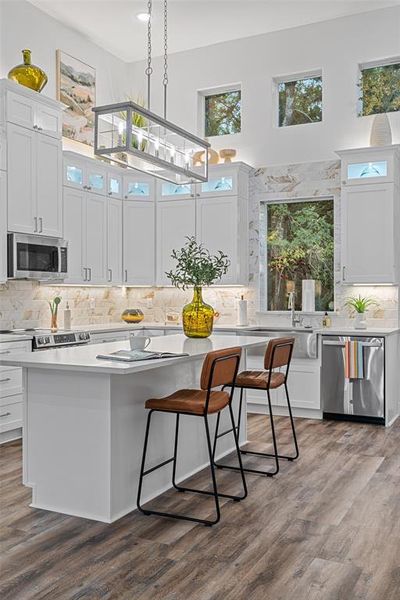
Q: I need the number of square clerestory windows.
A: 3